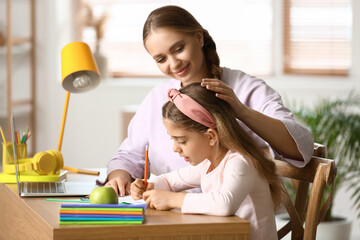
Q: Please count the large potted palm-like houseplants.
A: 1